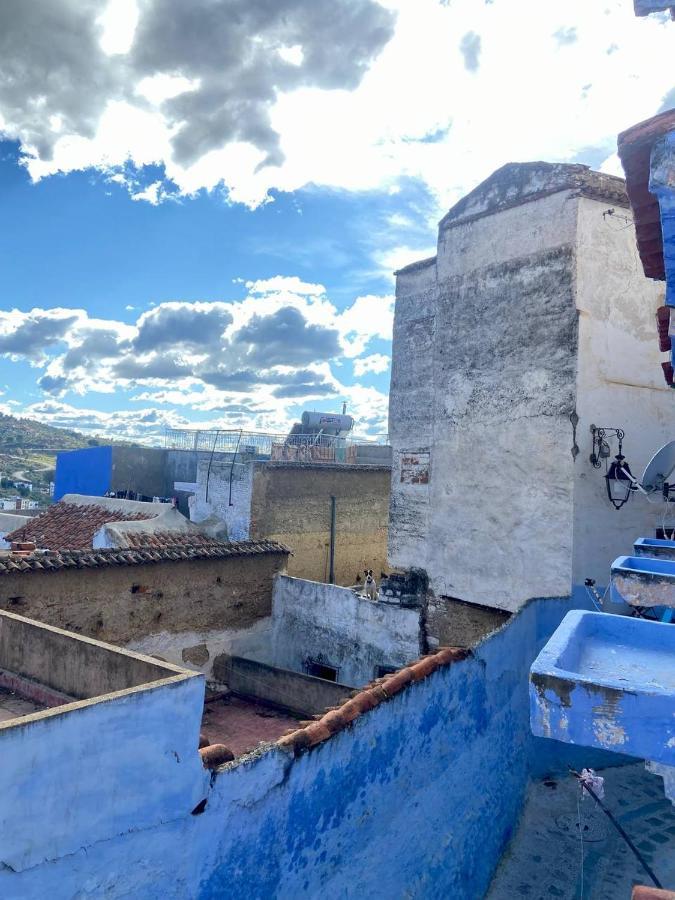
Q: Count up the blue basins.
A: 3